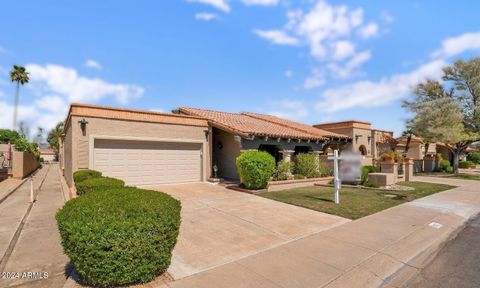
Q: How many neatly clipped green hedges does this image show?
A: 4